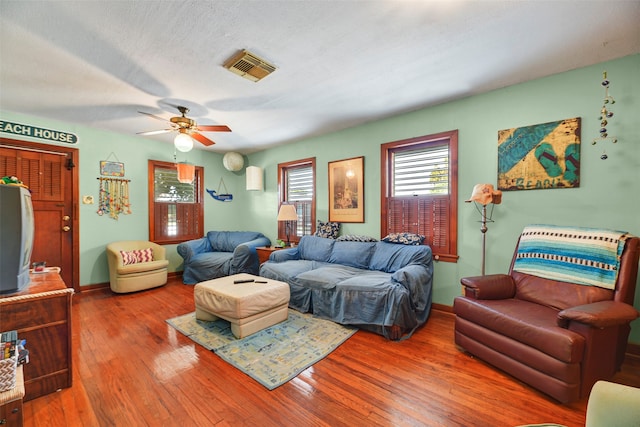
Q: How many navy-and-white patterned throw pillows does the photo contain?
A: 3